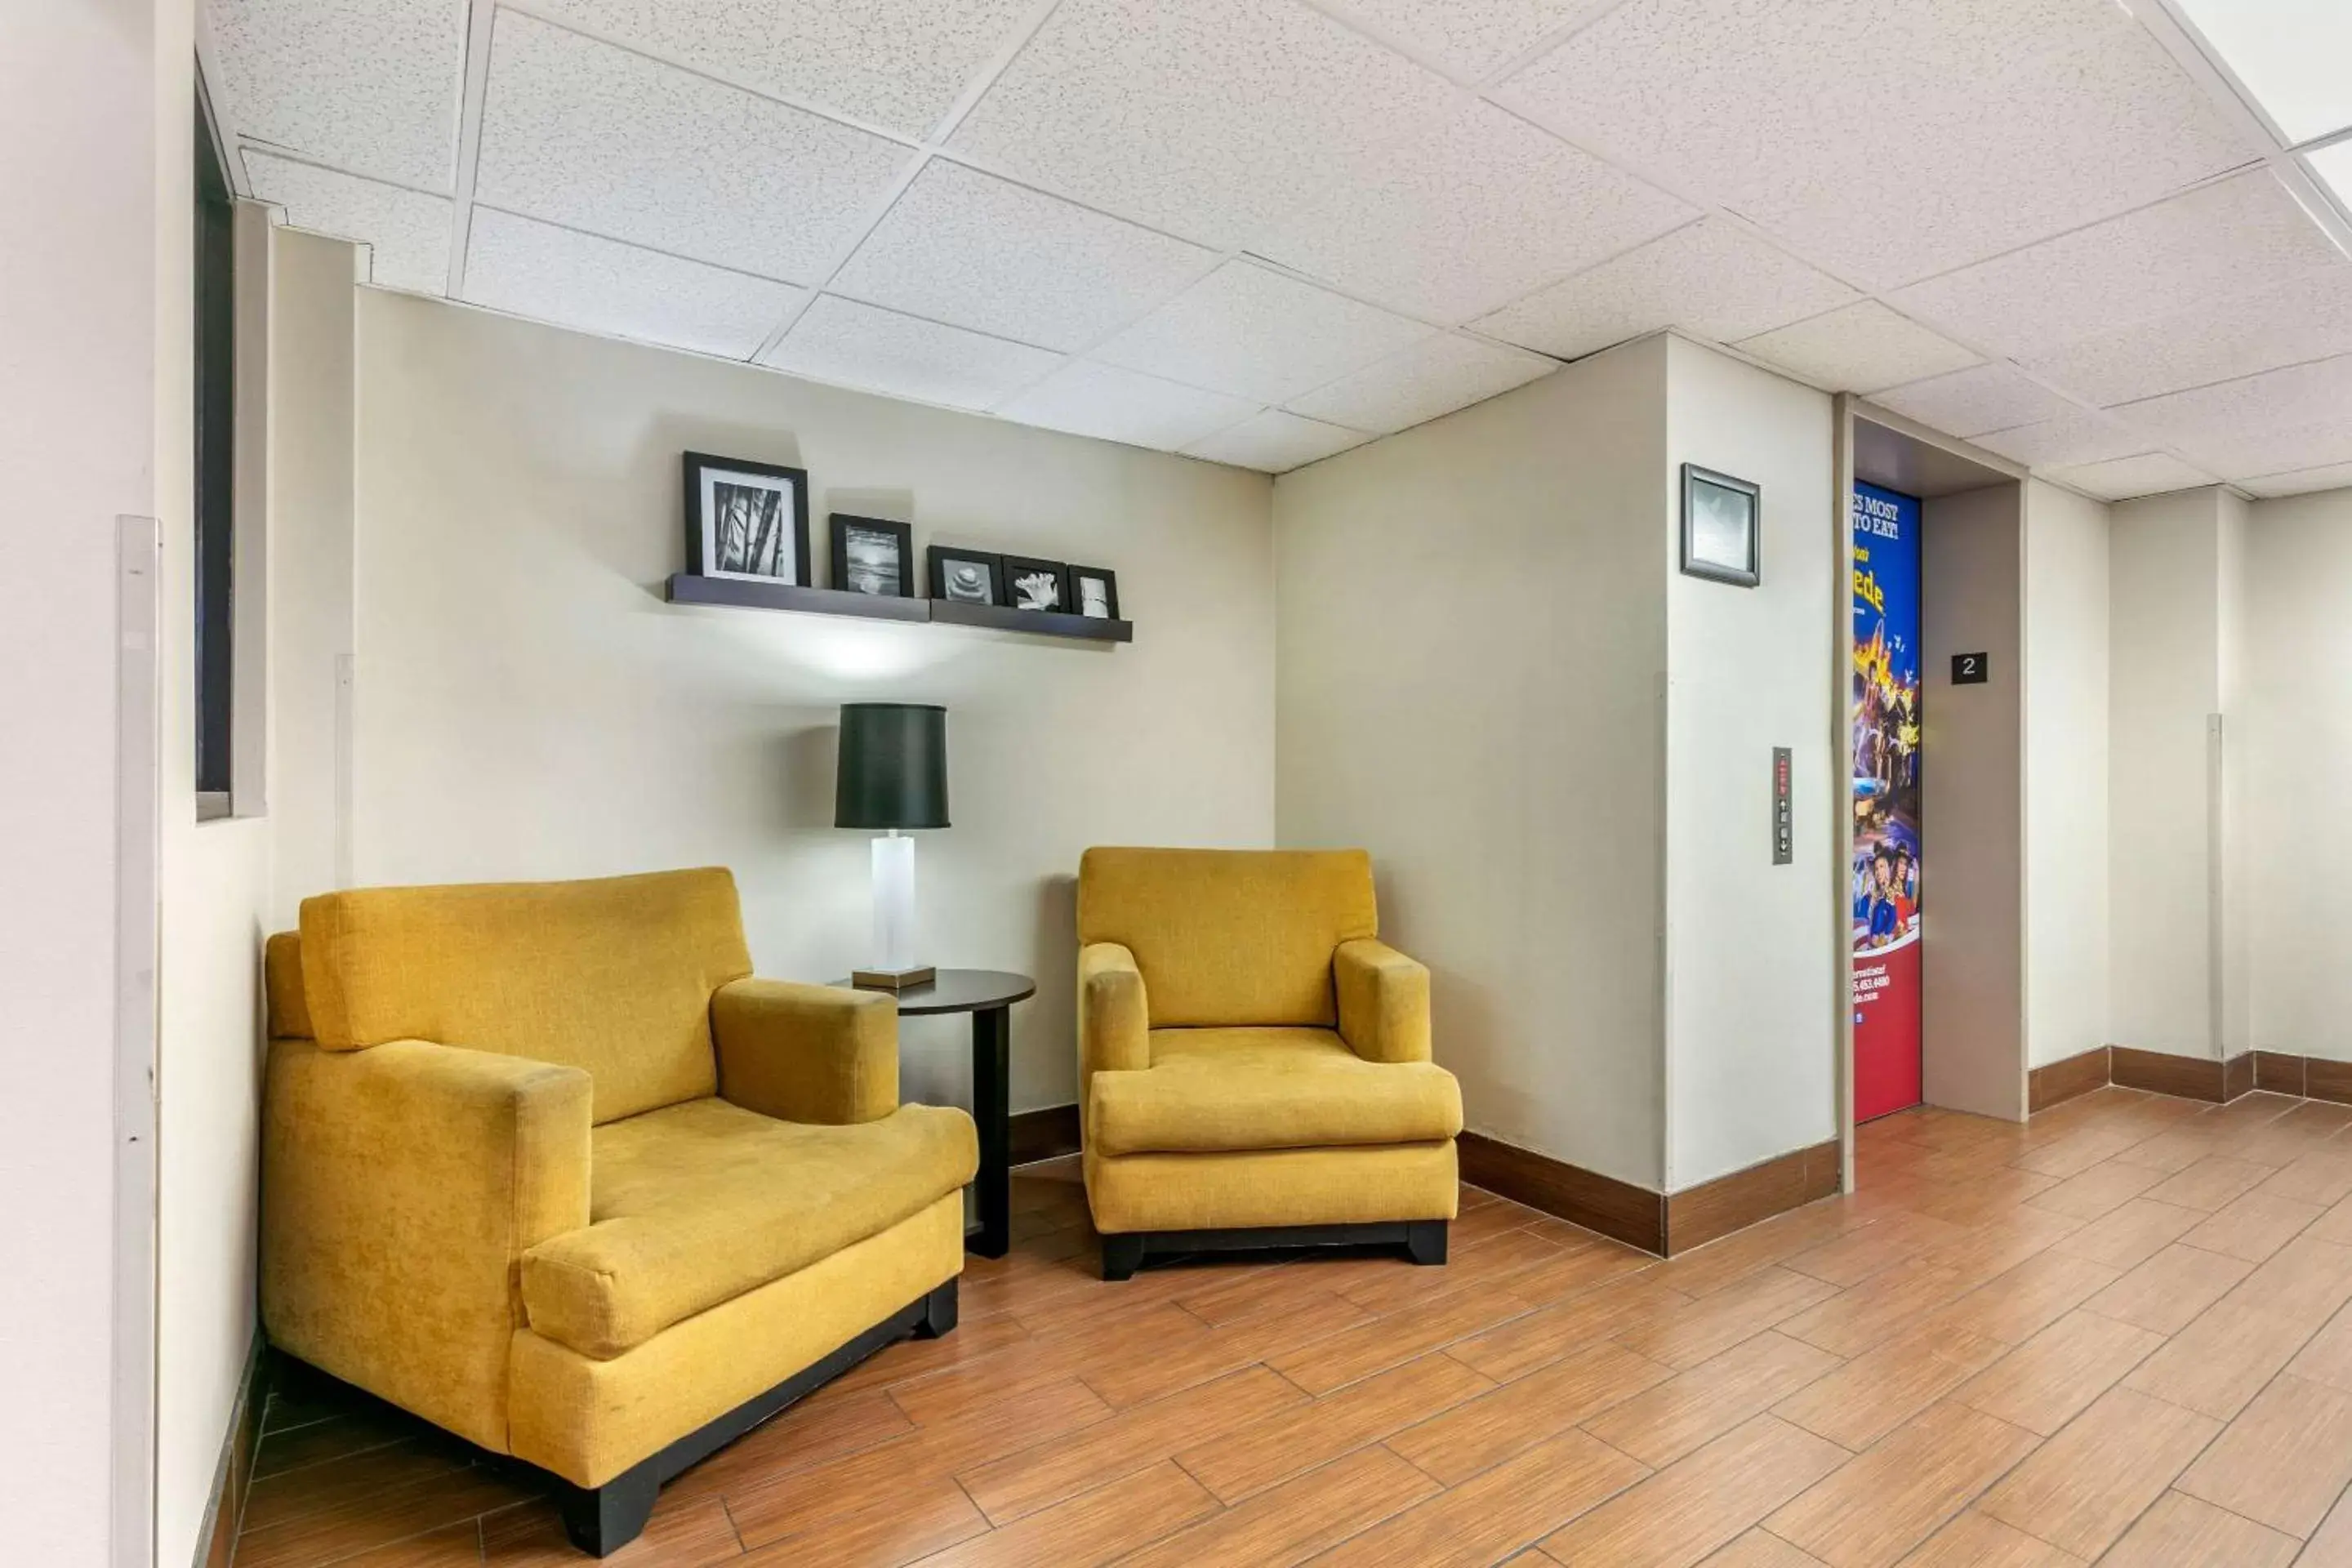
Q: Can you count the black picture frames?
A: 5